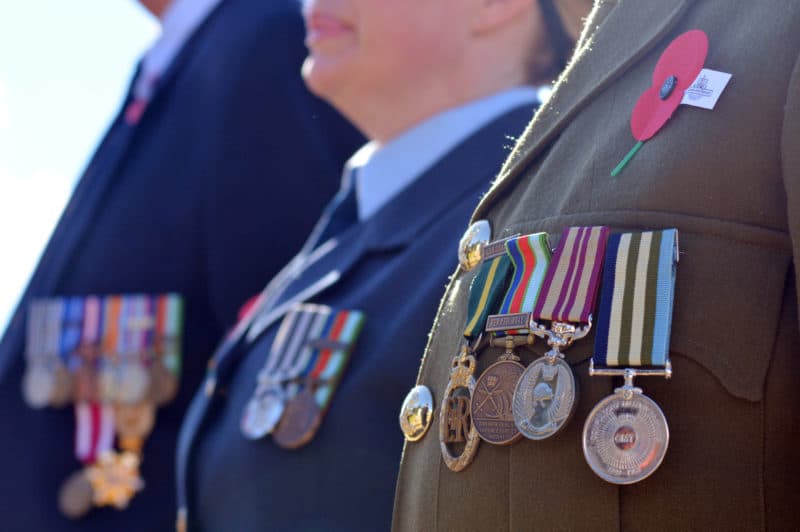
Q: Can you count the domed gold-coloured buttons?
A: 2